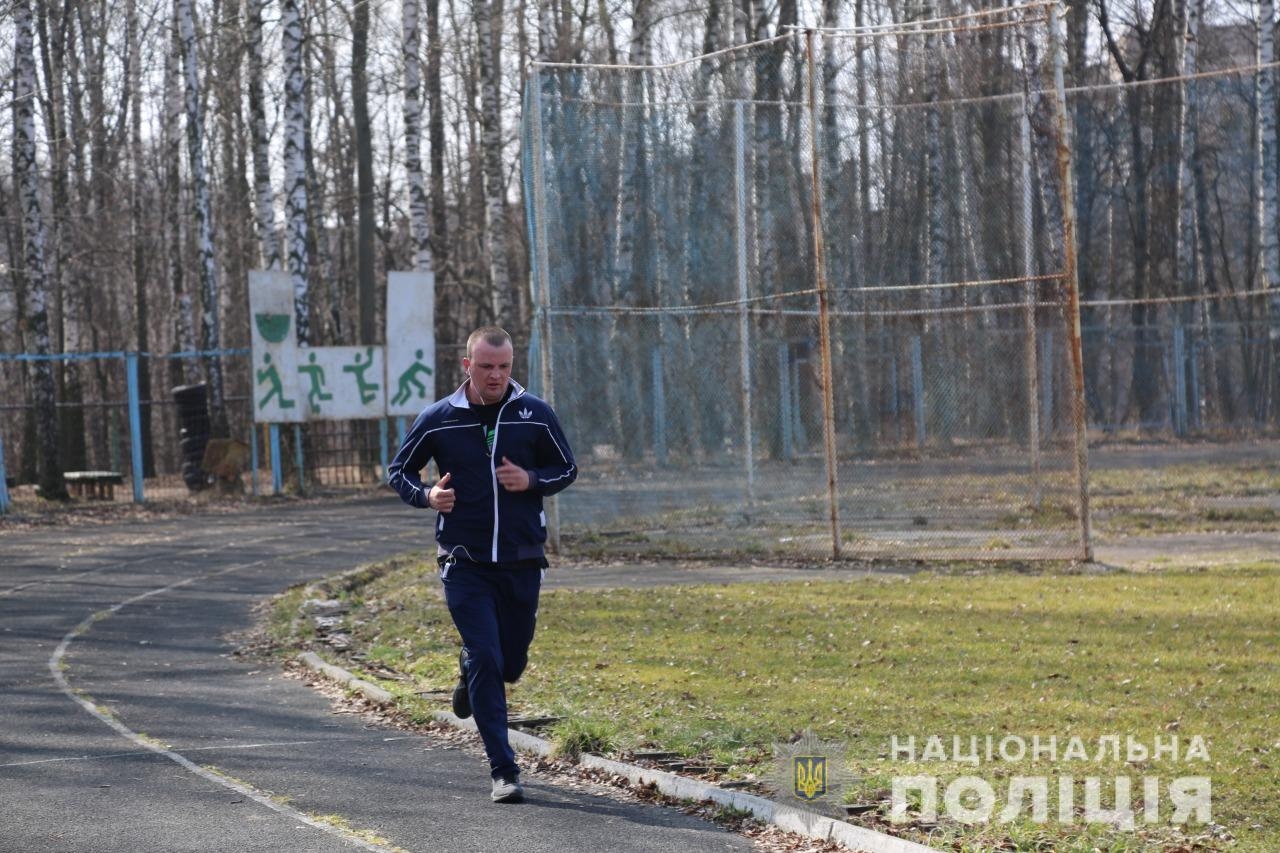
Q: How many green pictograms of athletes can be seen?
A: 4